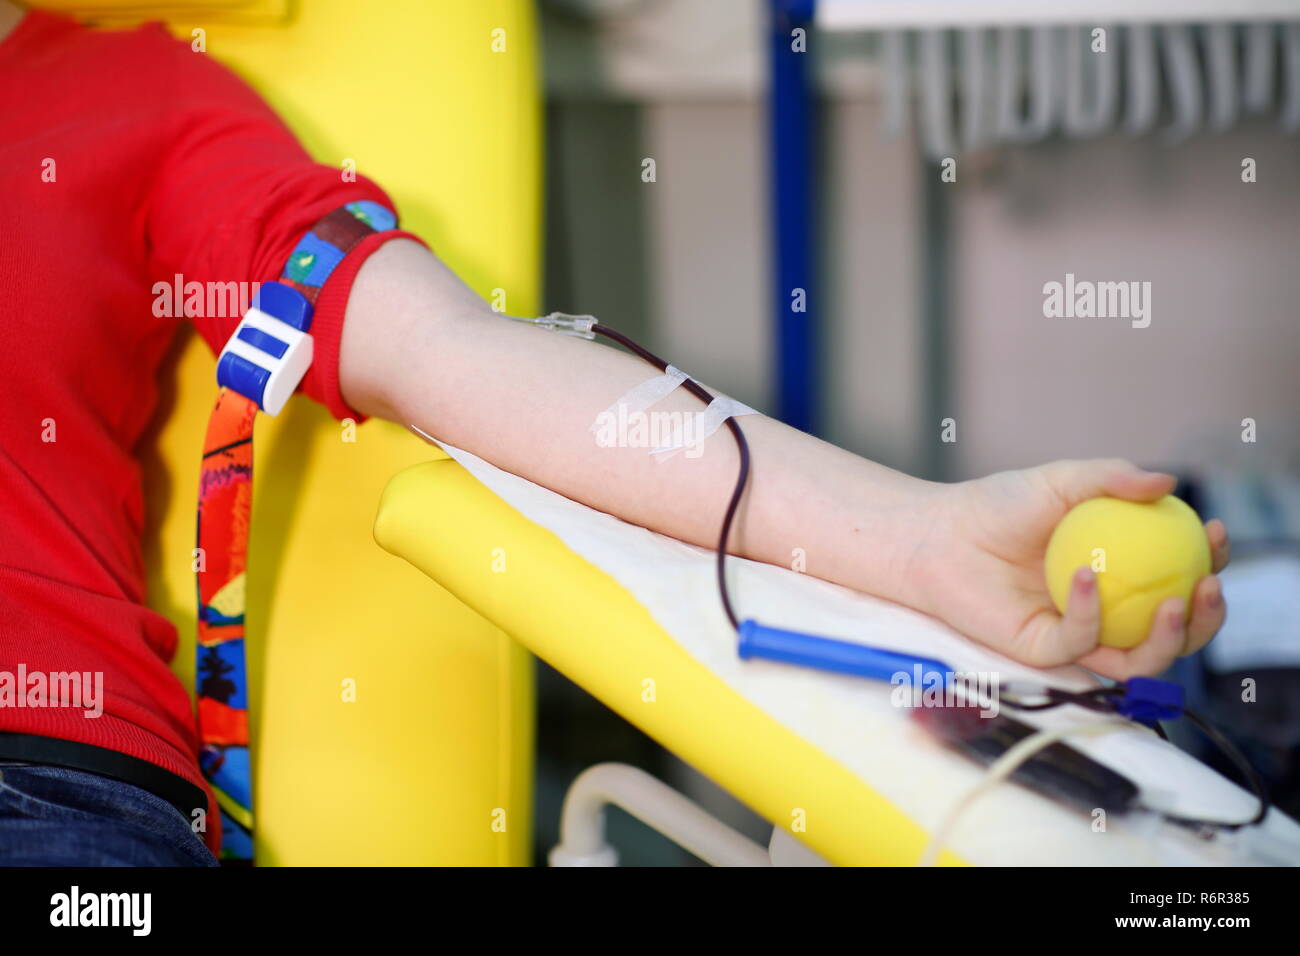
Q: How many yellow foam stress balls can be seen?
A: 1